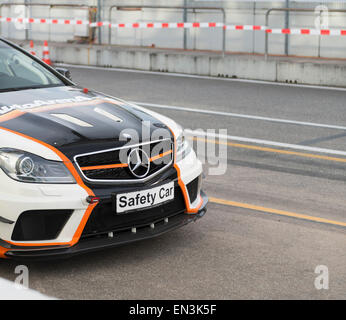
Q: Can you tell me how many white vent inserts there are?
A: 2